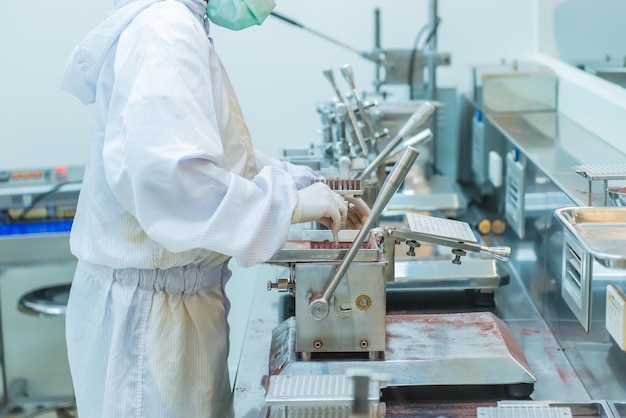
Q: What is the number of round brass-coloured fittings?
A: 3